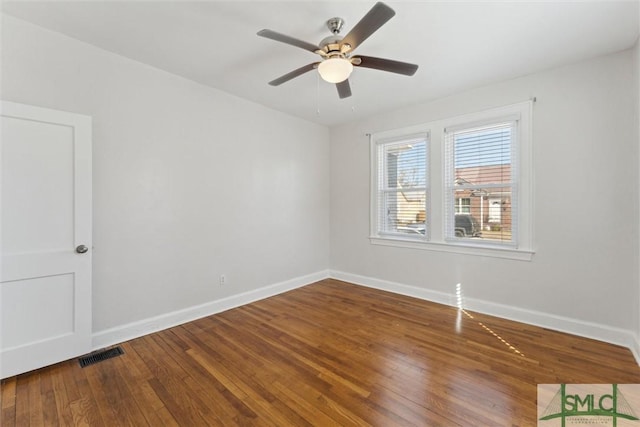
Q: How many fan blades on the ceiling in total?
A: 5